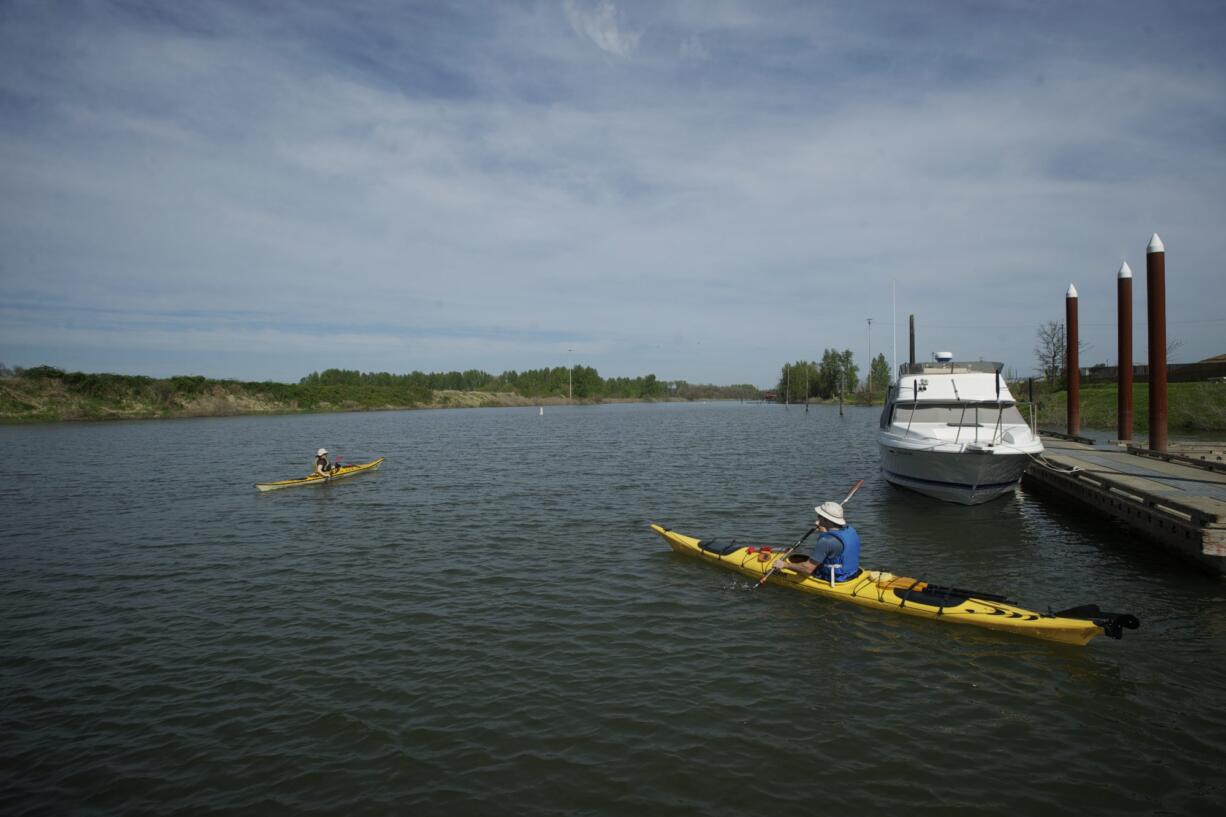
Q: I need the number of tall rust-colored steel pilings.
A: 3